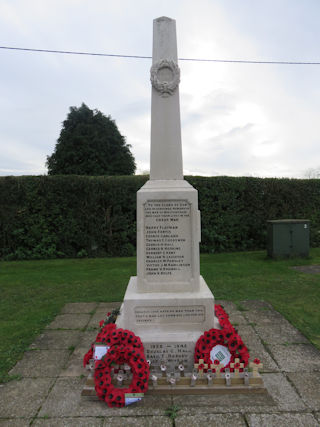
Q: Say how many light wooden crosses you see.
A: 4